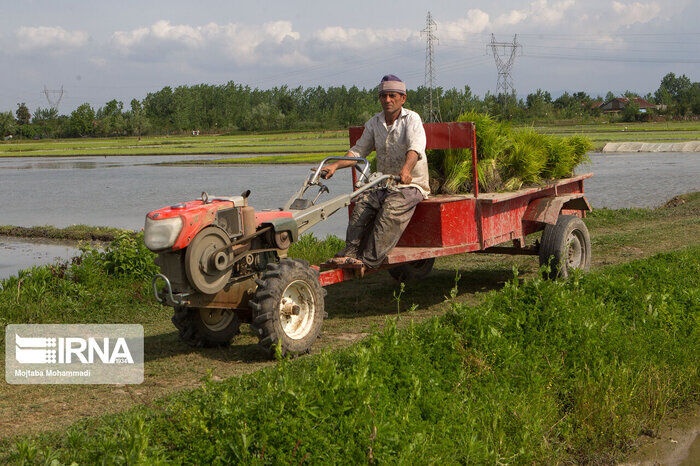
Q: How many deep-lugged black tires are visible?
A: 2